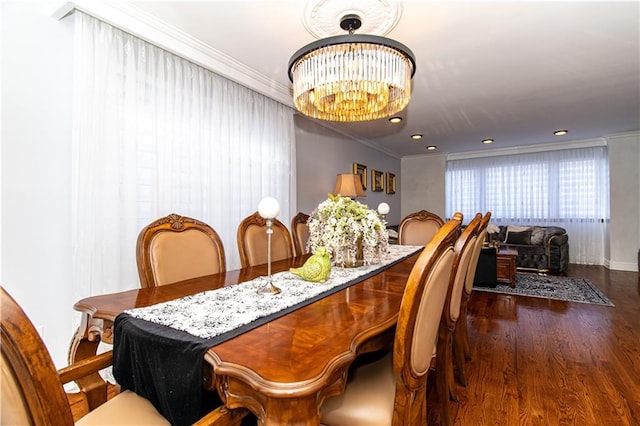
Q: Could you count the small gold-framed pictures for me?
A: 3